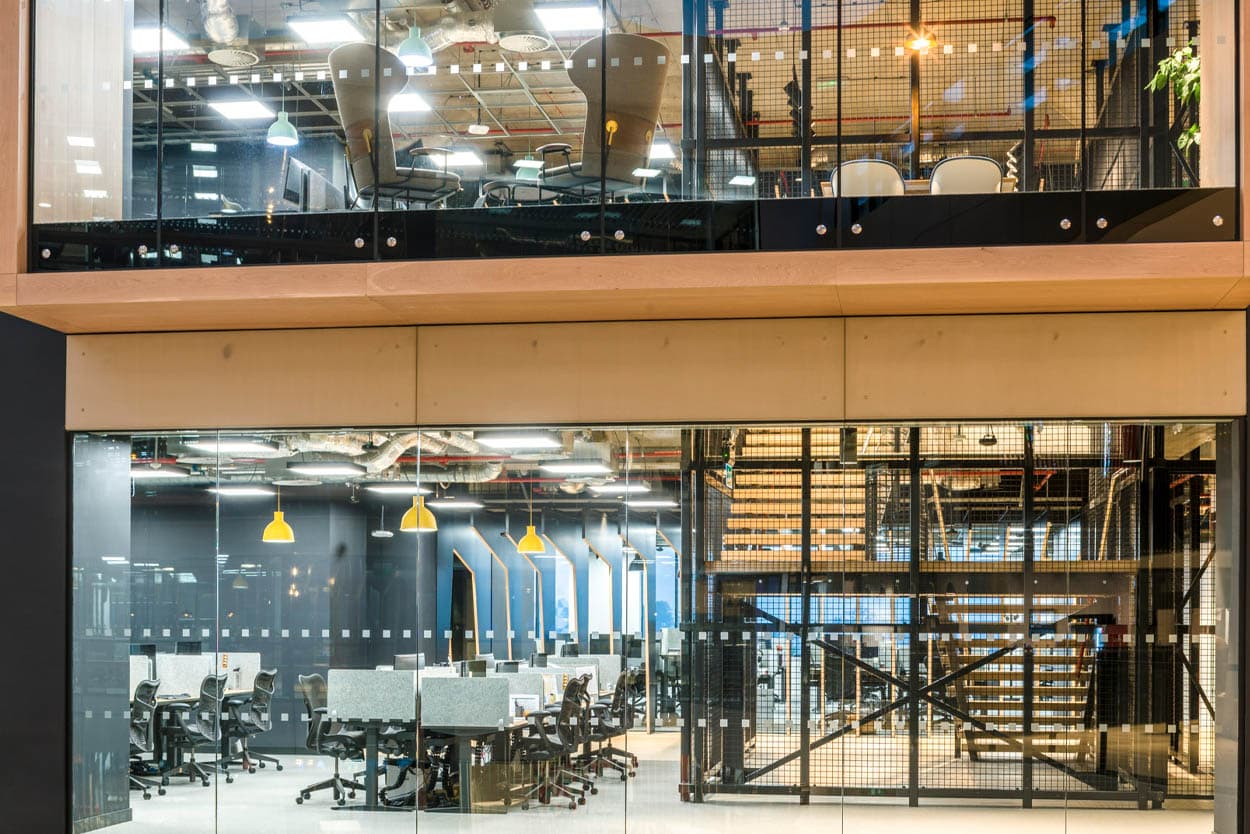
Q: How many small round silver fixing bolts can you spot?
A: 12